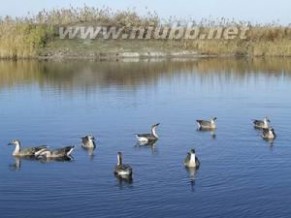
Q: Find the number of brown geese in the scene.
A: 9